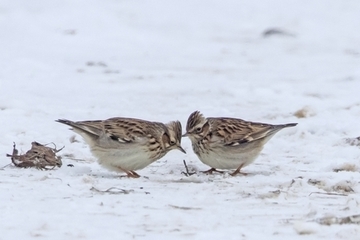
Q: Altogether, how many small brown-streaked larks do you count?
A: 2